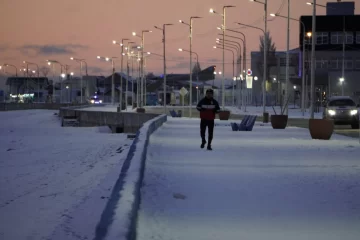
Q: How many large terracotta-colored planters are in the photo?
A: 3